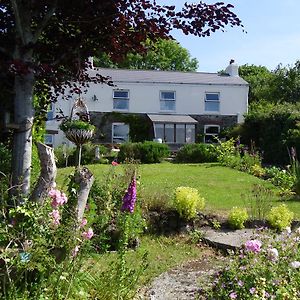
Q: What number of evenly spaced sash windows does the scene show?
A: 3